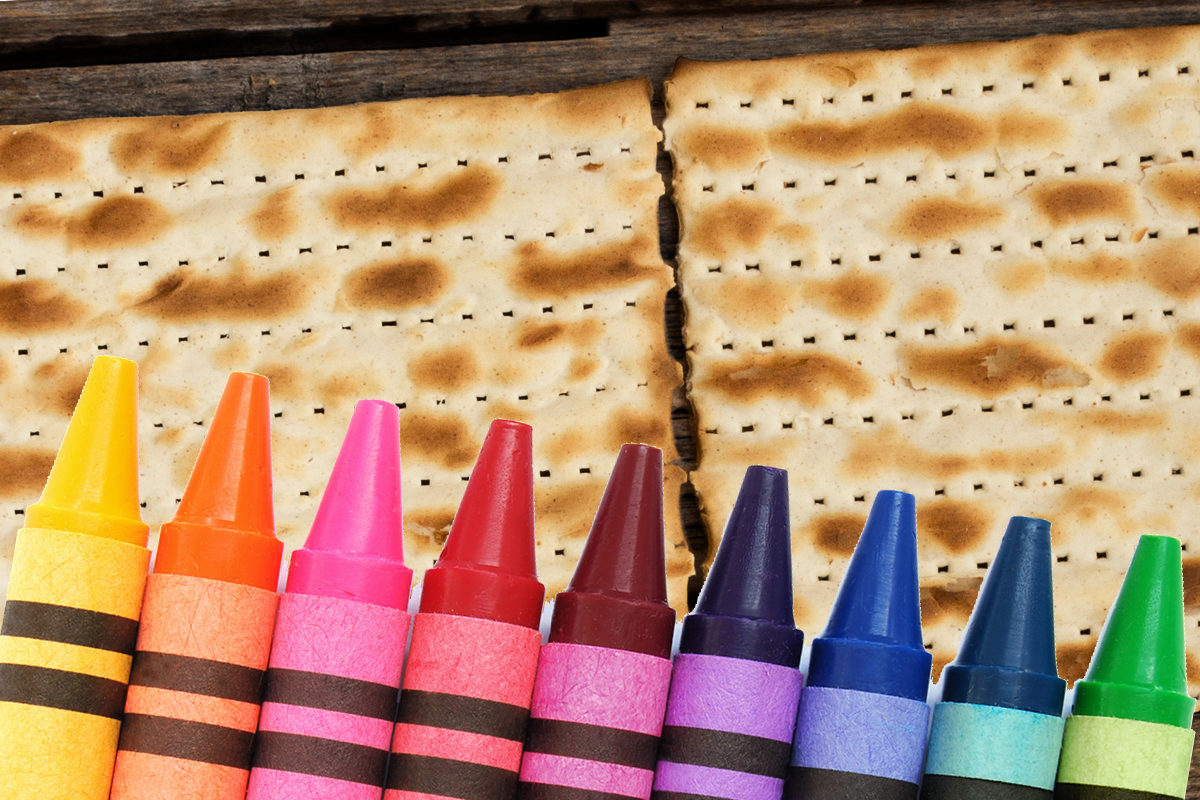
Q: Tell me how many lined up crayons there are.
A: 9